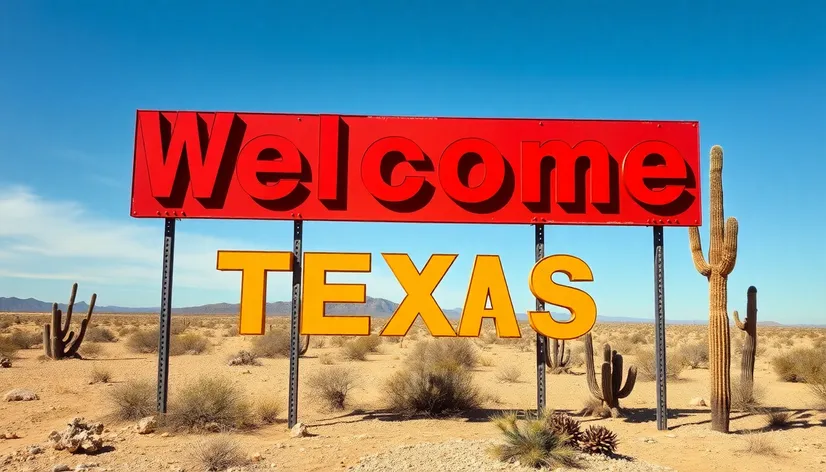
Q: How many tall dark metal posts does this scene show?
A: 4